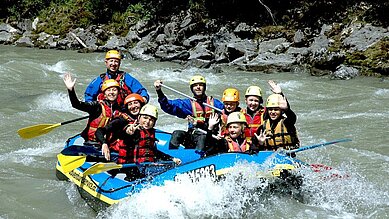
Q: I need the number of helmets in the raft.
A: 9